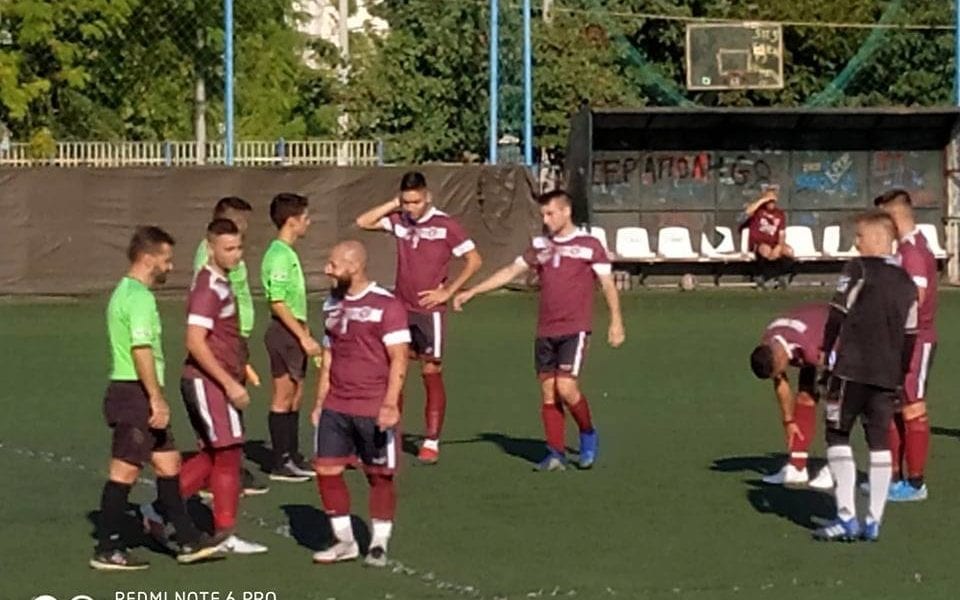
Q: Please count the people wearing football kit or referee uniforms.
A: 11